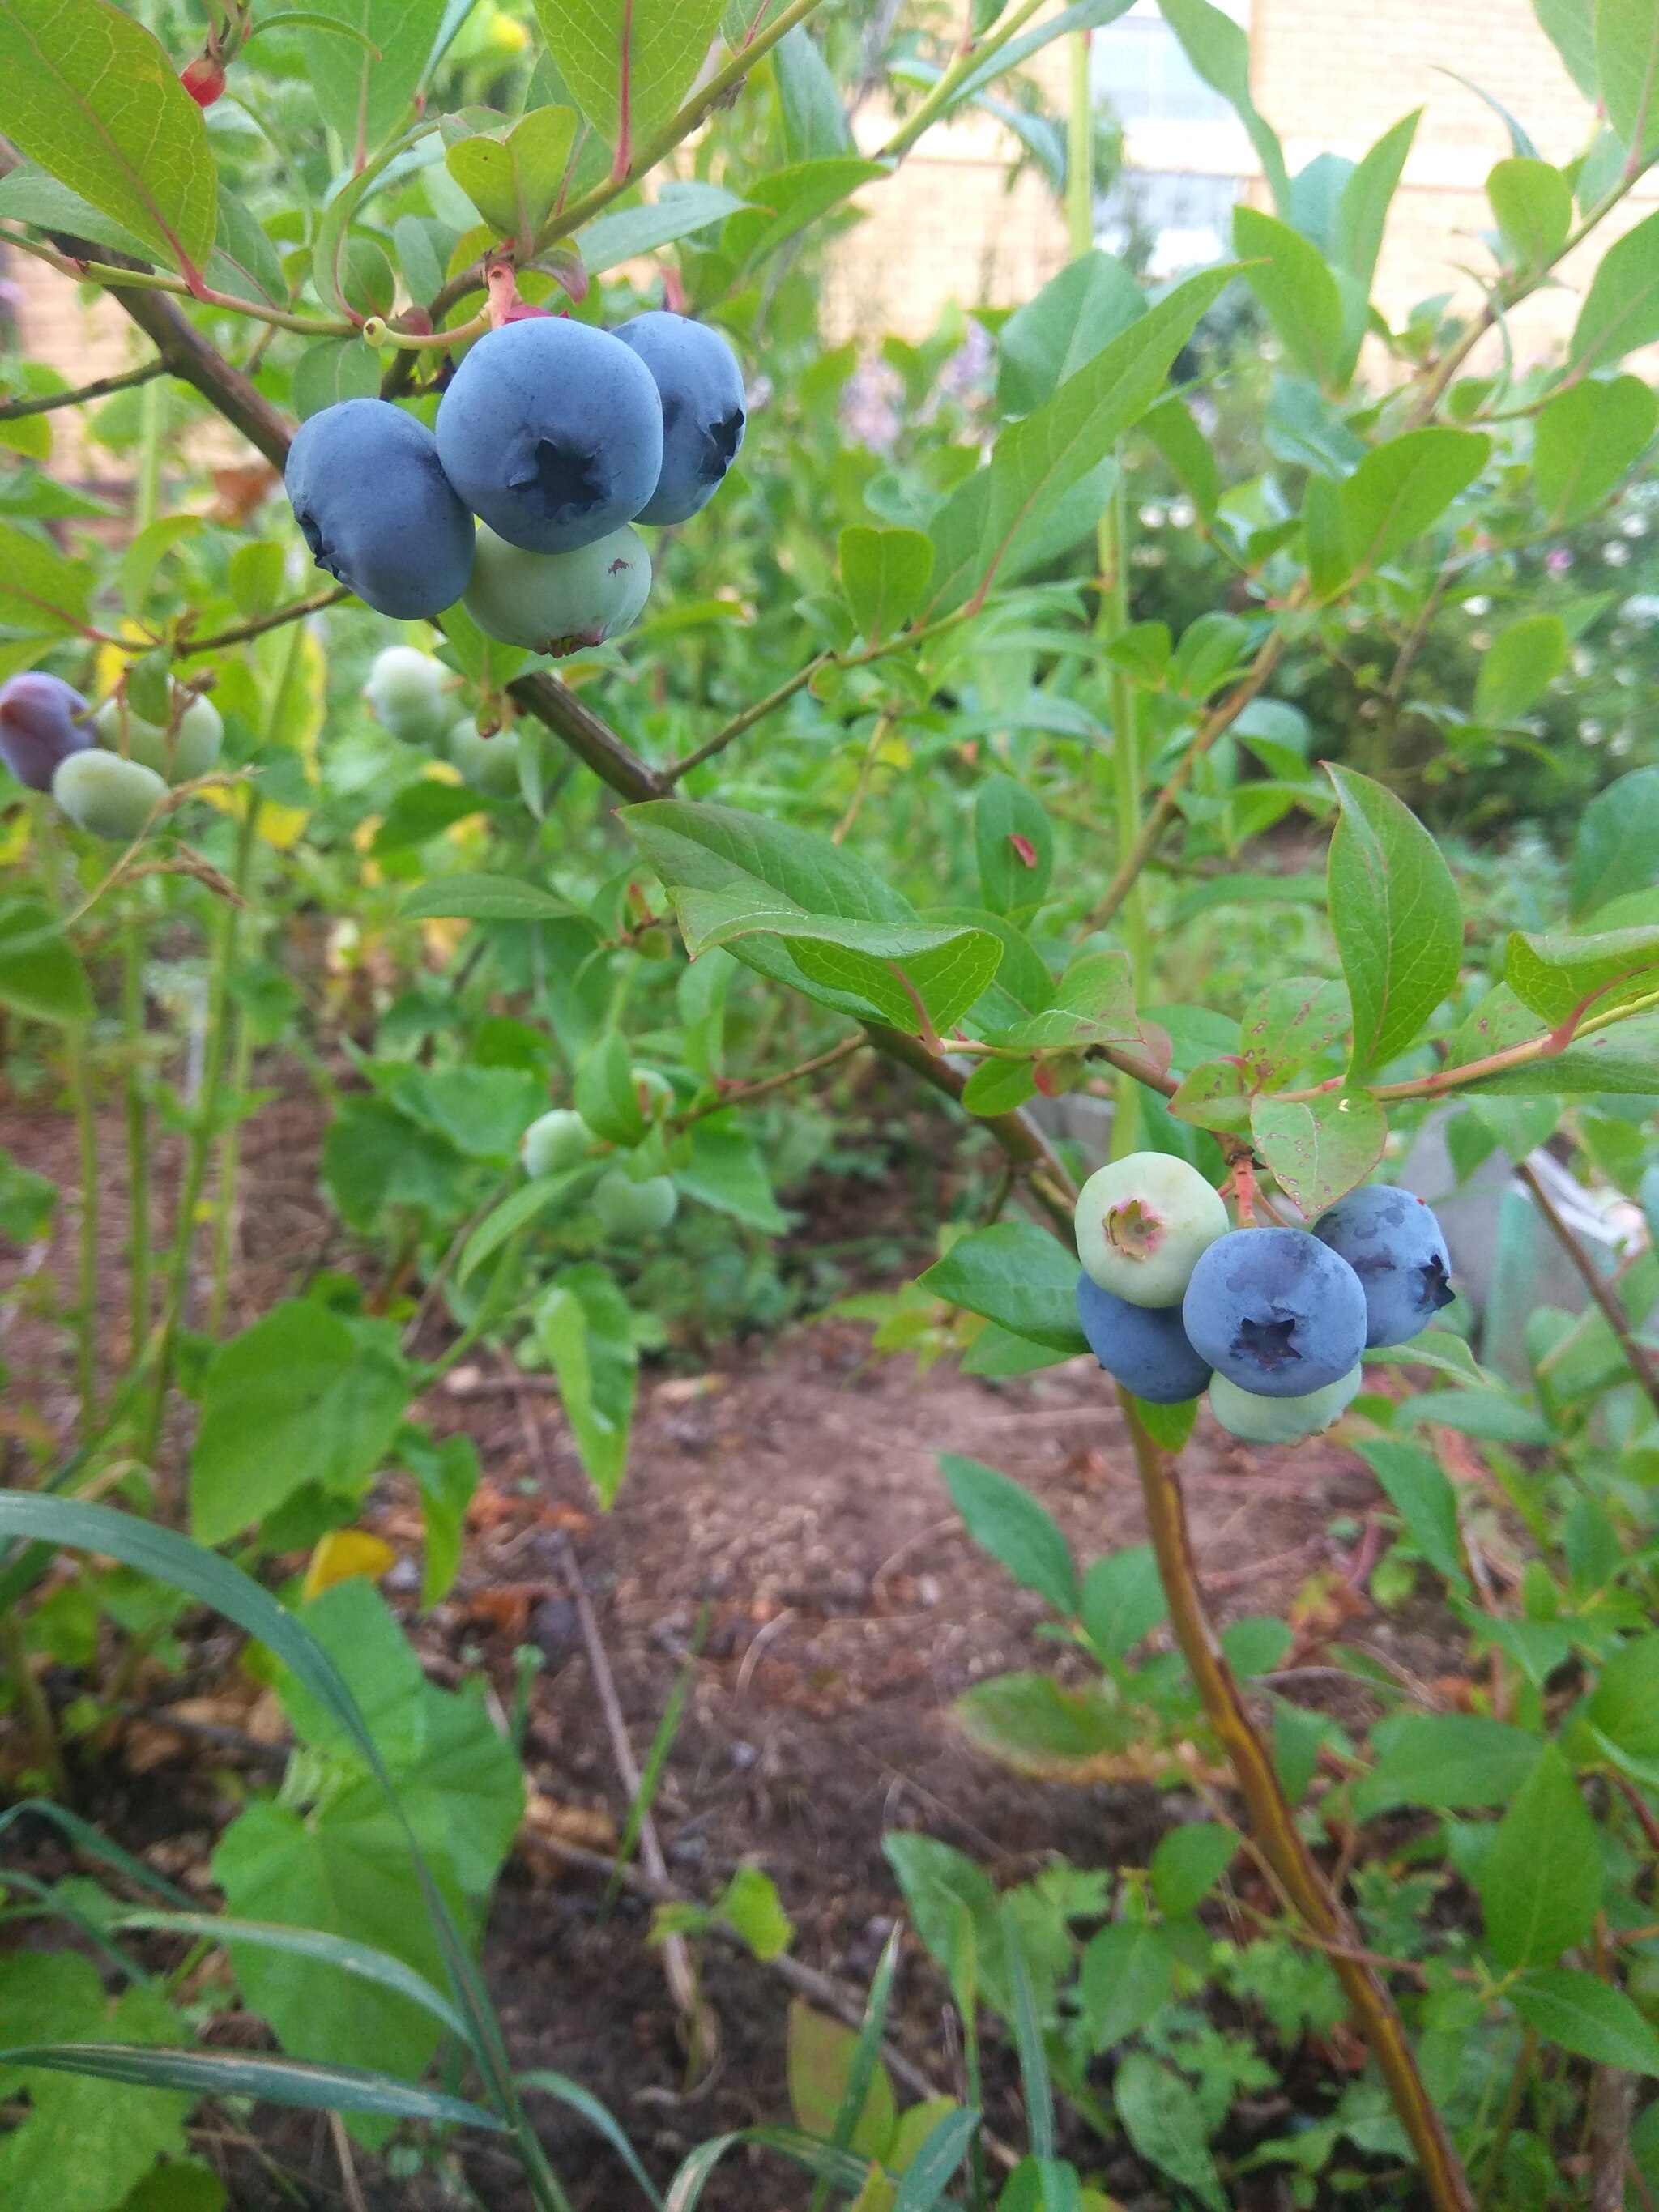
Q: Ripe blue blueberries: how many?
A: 6